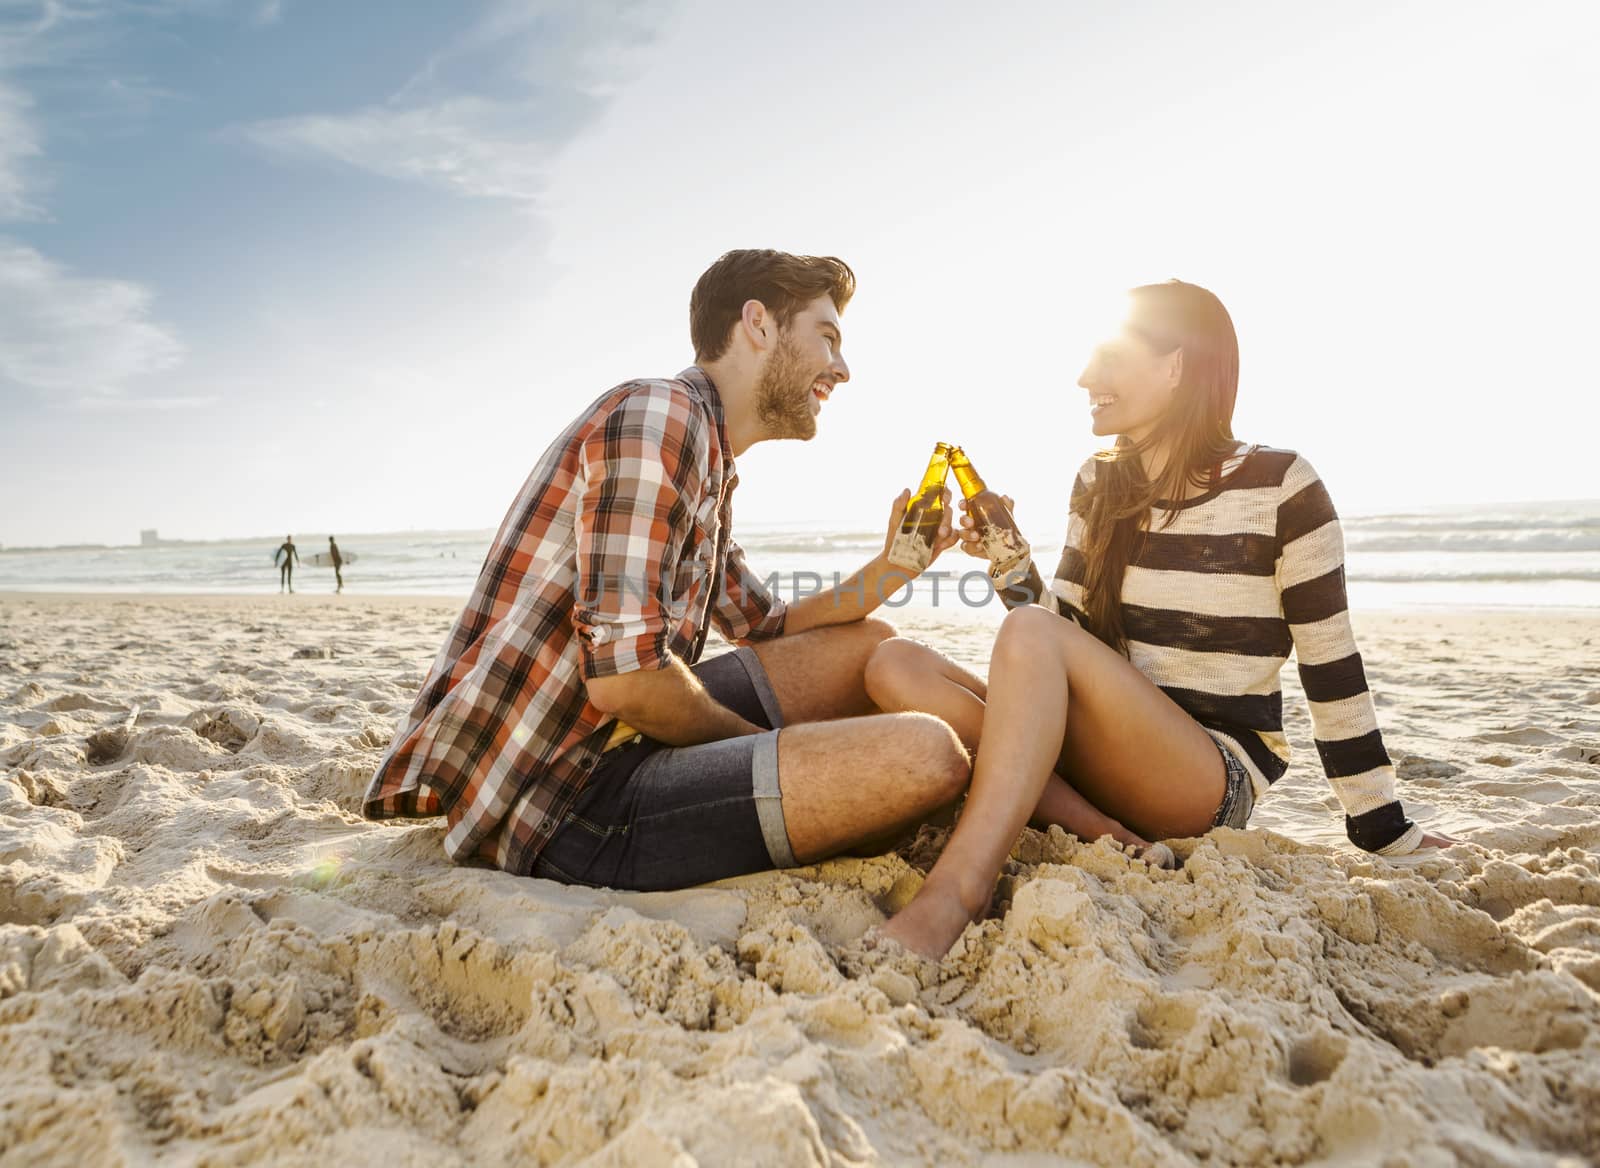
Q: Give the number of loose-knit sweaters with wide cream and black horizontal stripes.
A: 1